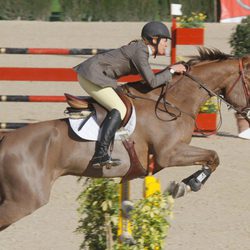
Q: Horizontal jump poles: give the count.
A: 4